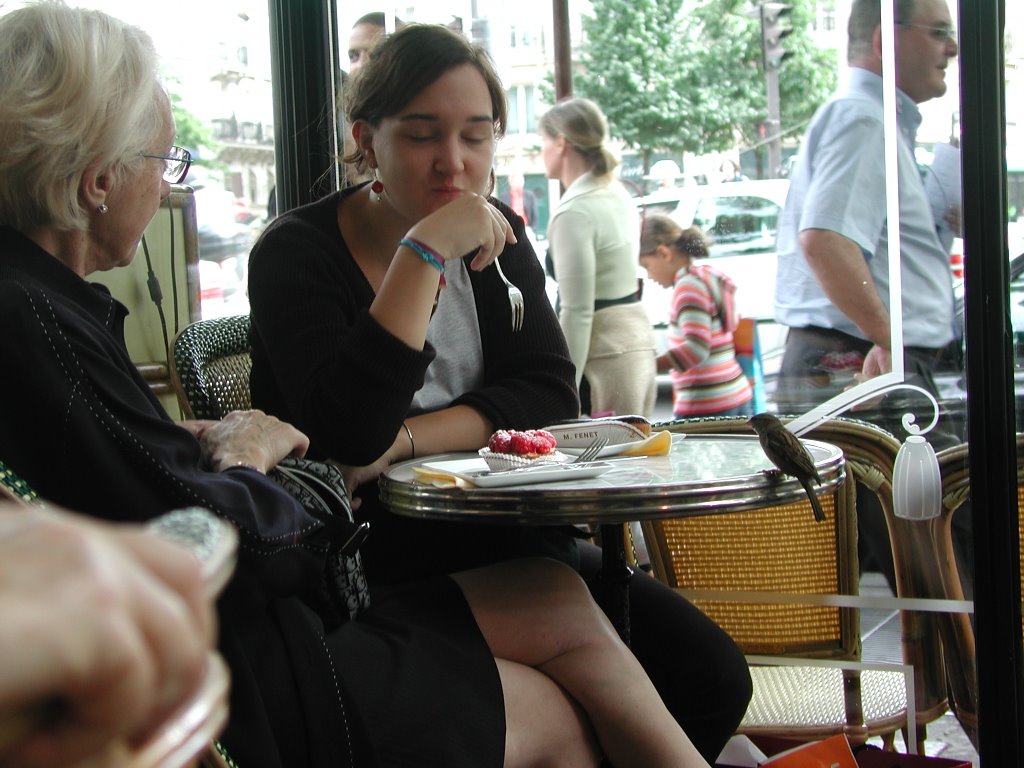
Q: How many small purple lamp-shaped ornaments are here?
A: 0